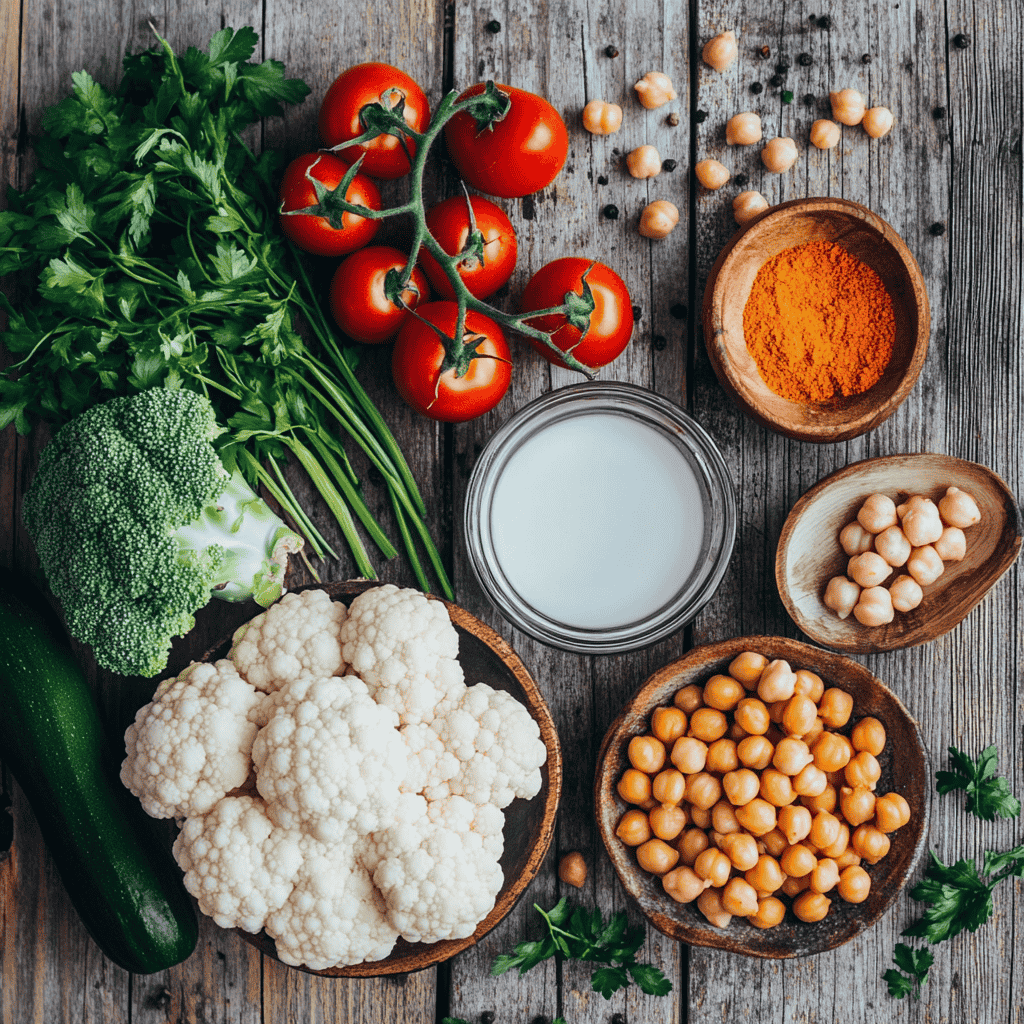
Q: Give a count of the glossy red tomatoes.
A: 7